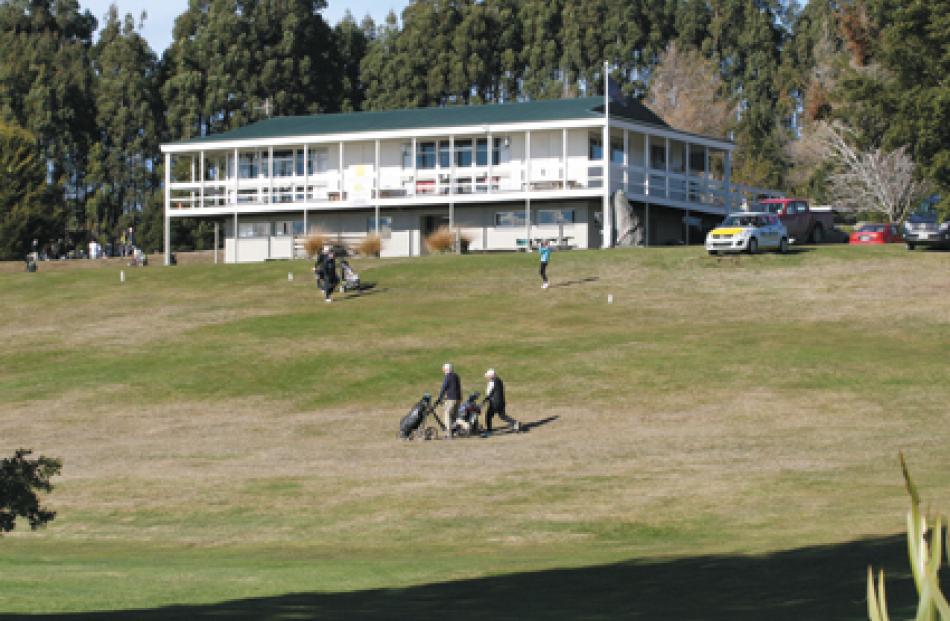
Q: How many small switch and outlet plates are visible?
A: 0